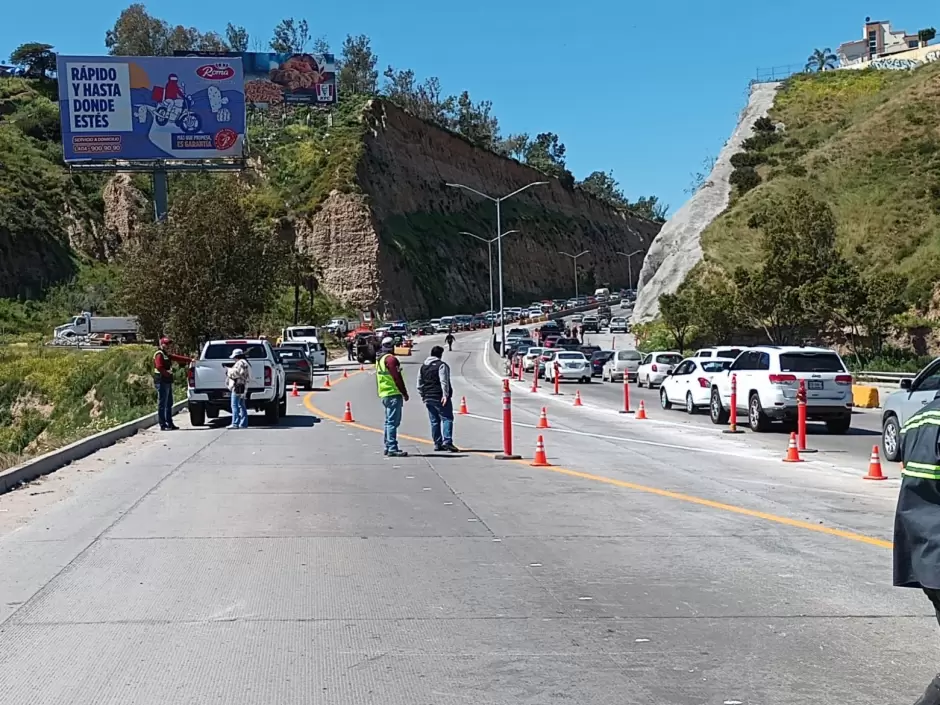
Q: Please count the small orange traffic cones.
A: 13